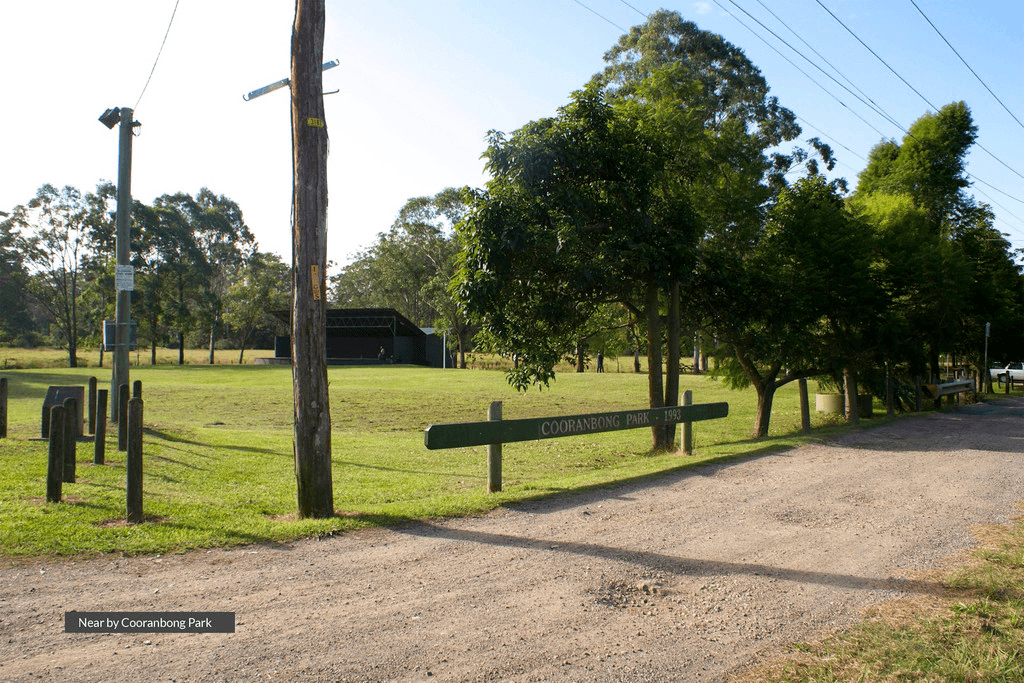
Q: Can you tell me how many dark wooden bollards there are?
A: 8